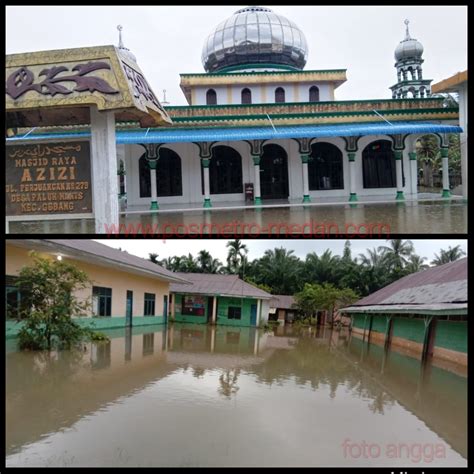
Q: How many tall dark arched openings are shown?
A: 5